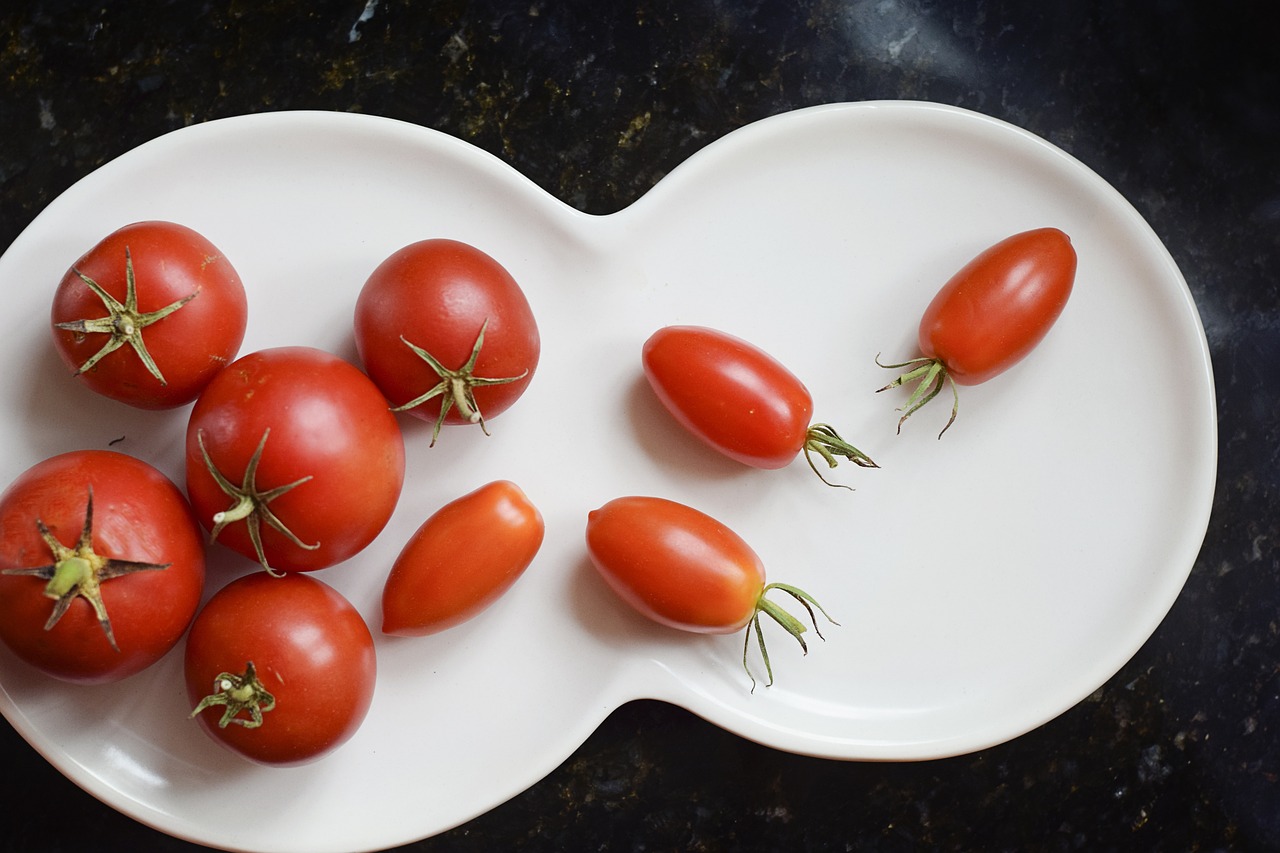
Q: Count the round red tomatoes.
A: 5